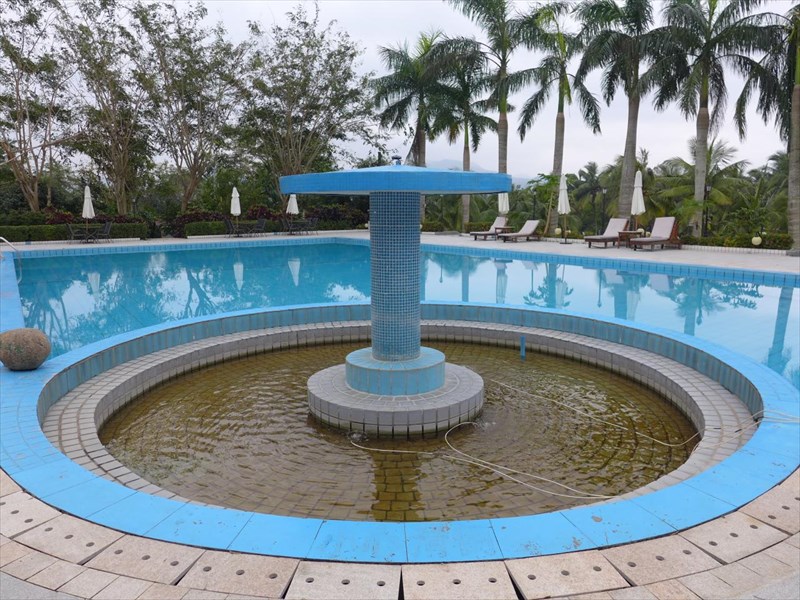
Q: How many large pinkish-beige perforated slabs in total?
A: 10